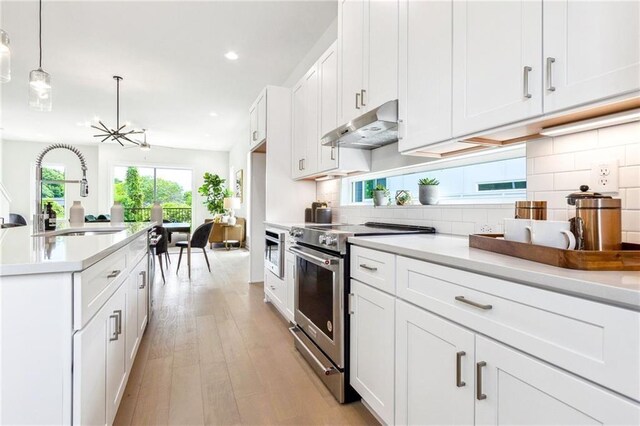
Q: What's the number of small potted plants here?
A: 3